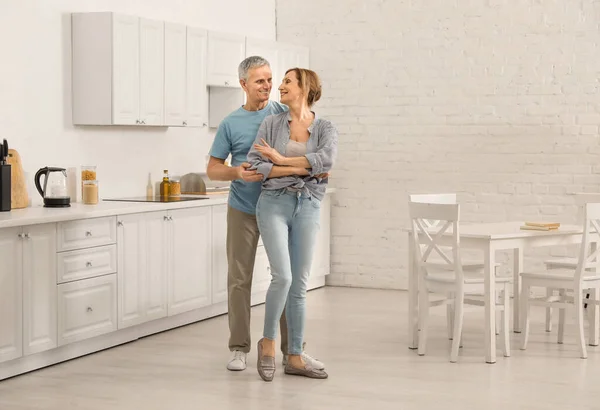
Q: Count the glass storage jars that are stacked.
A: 2